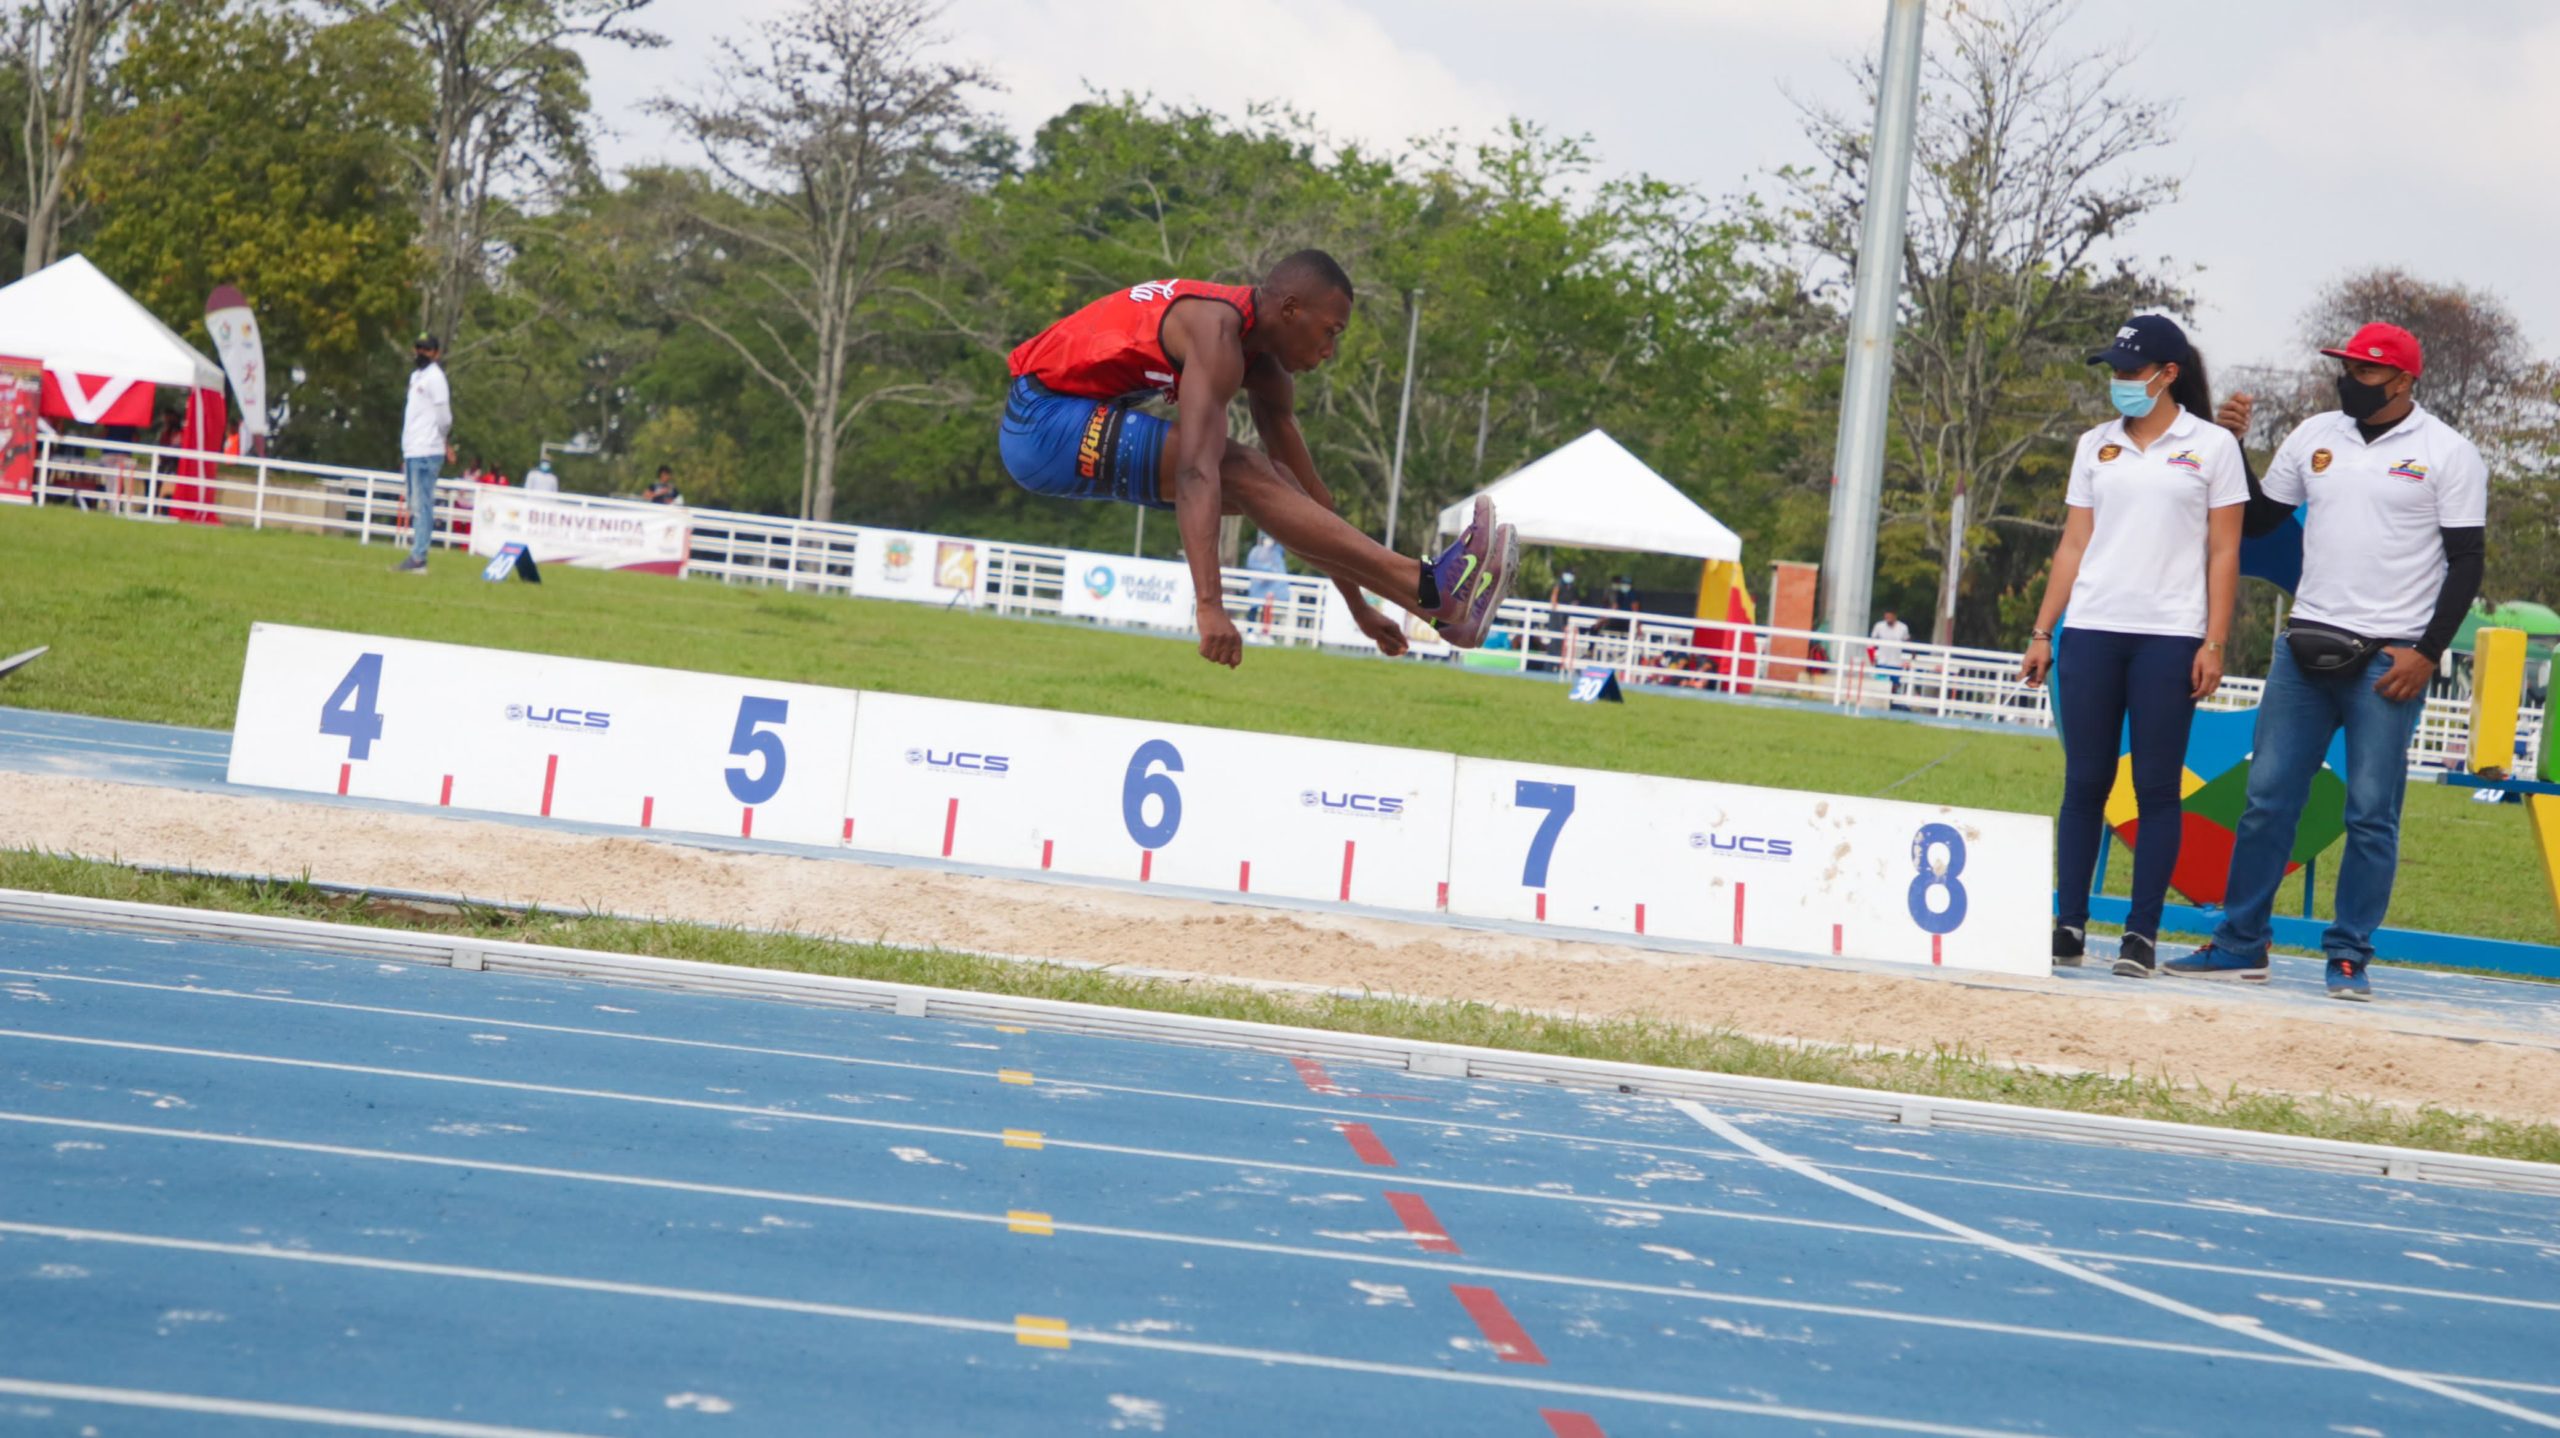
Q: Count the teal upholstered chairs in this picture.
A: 0